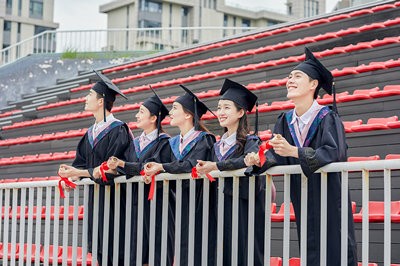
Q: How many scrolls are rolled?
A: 5